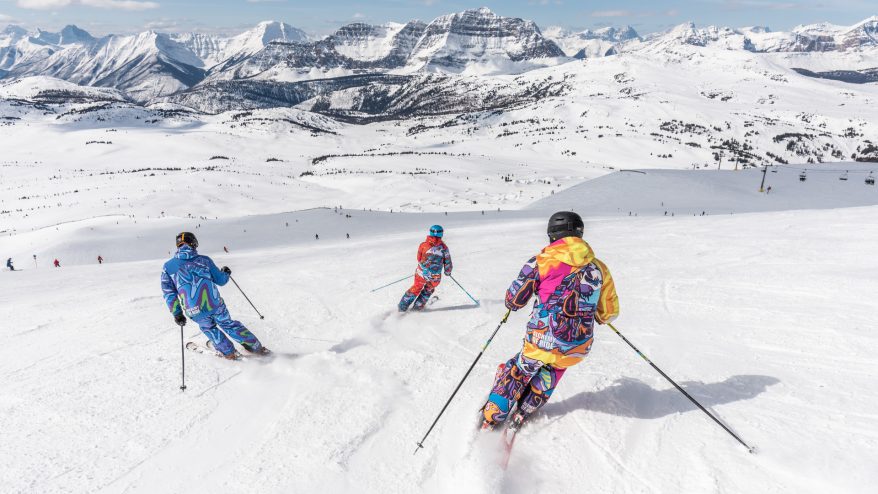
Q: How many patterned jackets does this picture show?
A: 3